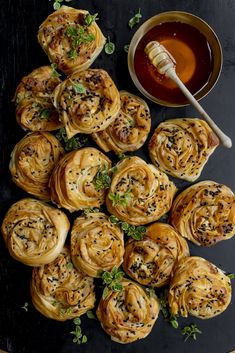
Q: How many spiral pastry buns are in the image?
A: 15